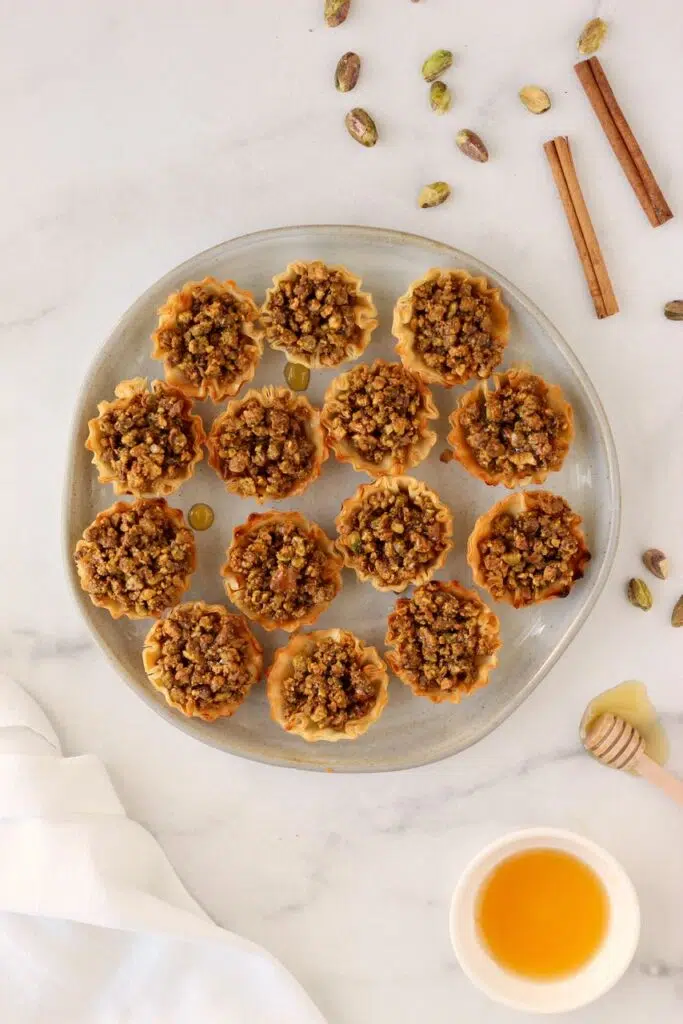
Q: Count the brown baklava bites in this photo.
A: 14